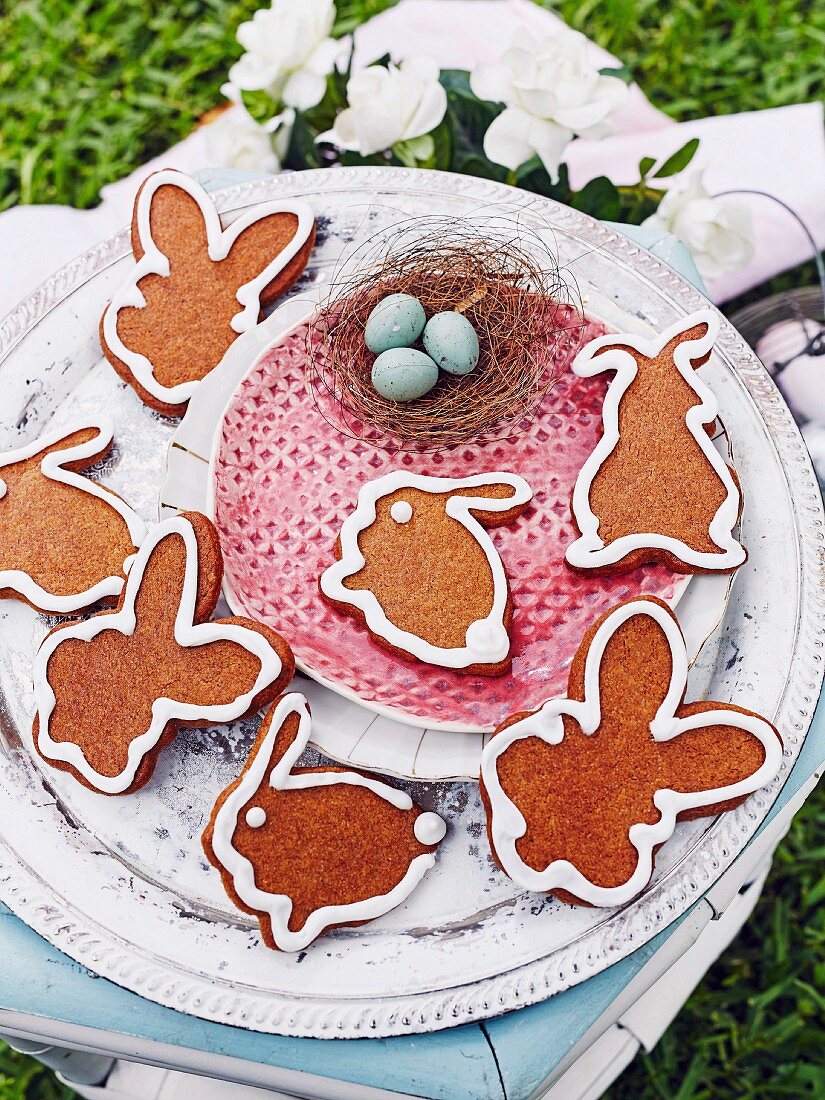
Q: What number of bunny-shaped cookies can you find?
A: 7